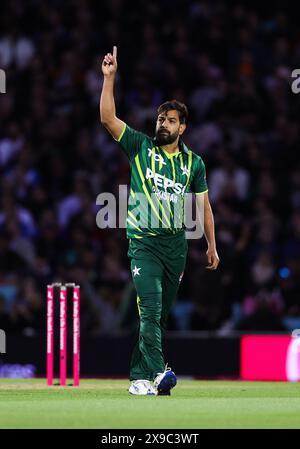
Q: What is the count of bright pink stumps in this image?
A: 3